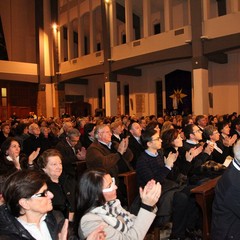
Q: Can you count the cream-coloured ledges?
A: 4